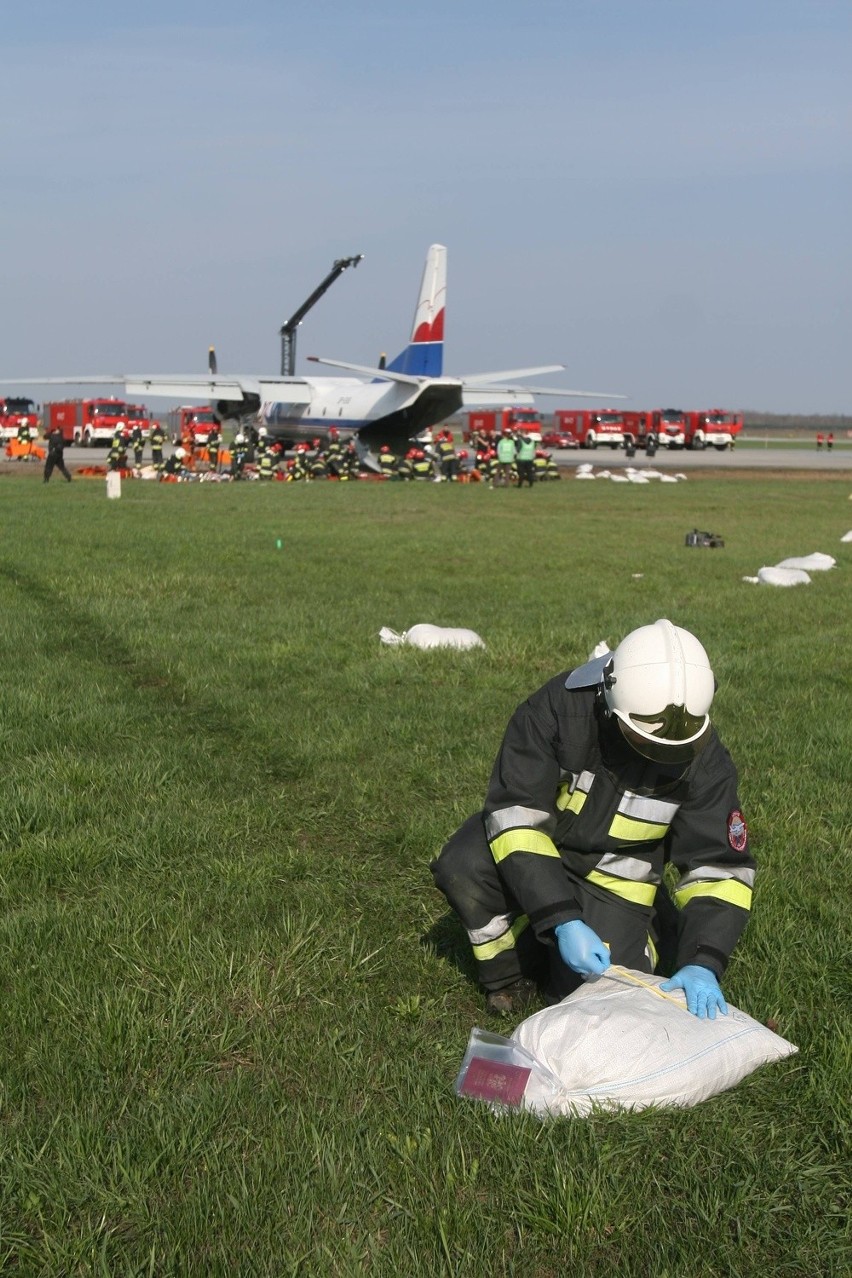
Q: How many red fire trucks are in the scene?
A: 8